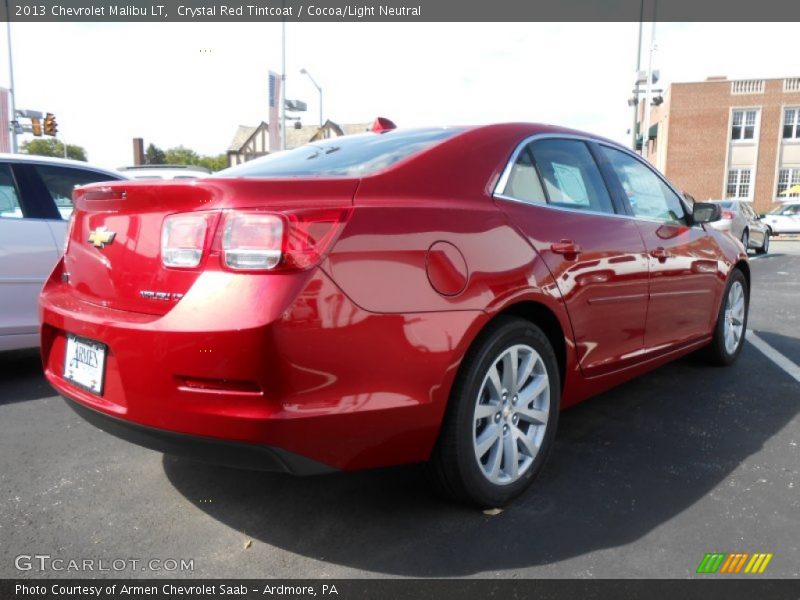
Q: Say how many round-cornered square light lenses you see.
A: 2